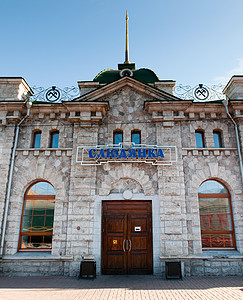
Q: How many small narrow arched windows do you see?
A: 6